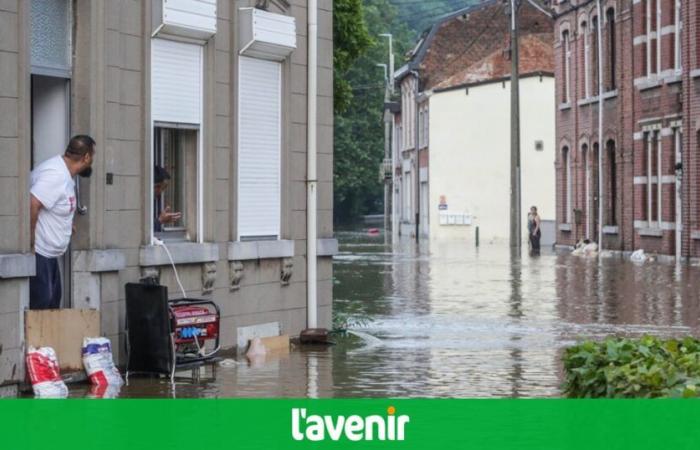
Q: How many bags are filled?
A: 2